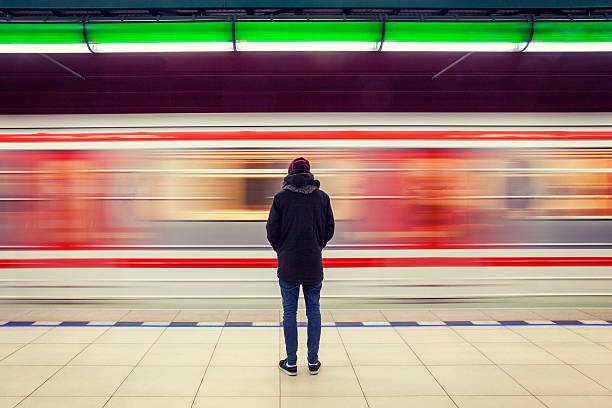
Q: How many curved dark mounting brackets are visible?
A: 4